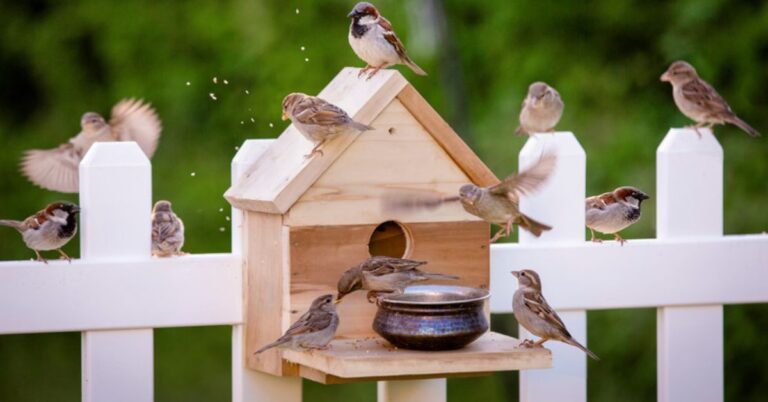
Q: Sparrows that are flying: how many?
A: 2